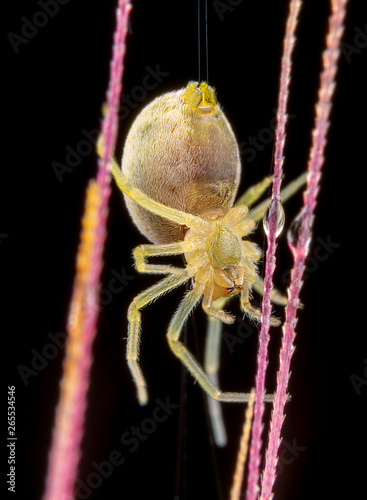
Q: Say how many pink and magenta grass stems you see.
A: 3